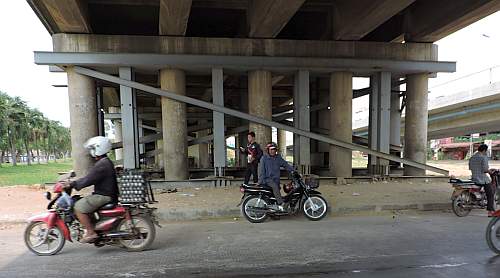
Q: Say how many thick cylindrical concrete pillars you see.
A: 5